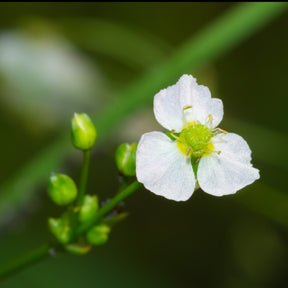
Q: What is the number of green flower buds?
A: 6